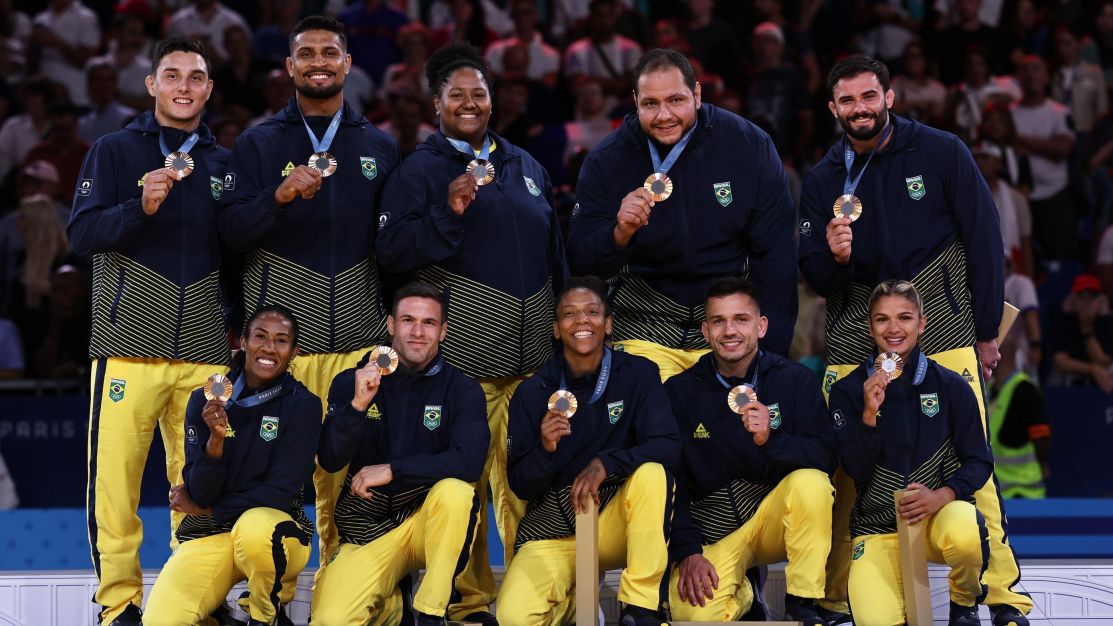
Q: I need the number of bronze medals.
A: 10